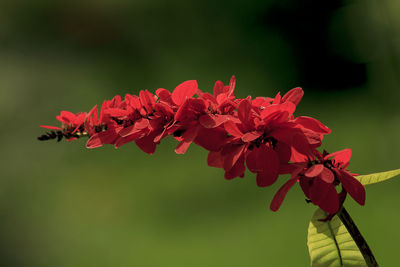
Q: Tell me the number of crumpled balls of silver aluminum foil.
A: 0